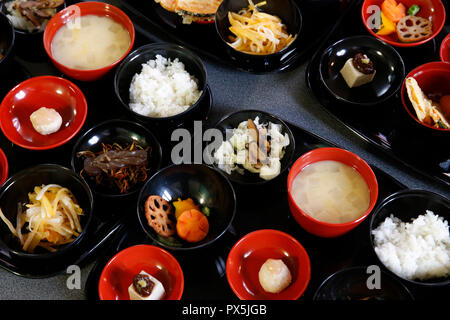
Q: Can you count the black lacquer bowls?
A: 11